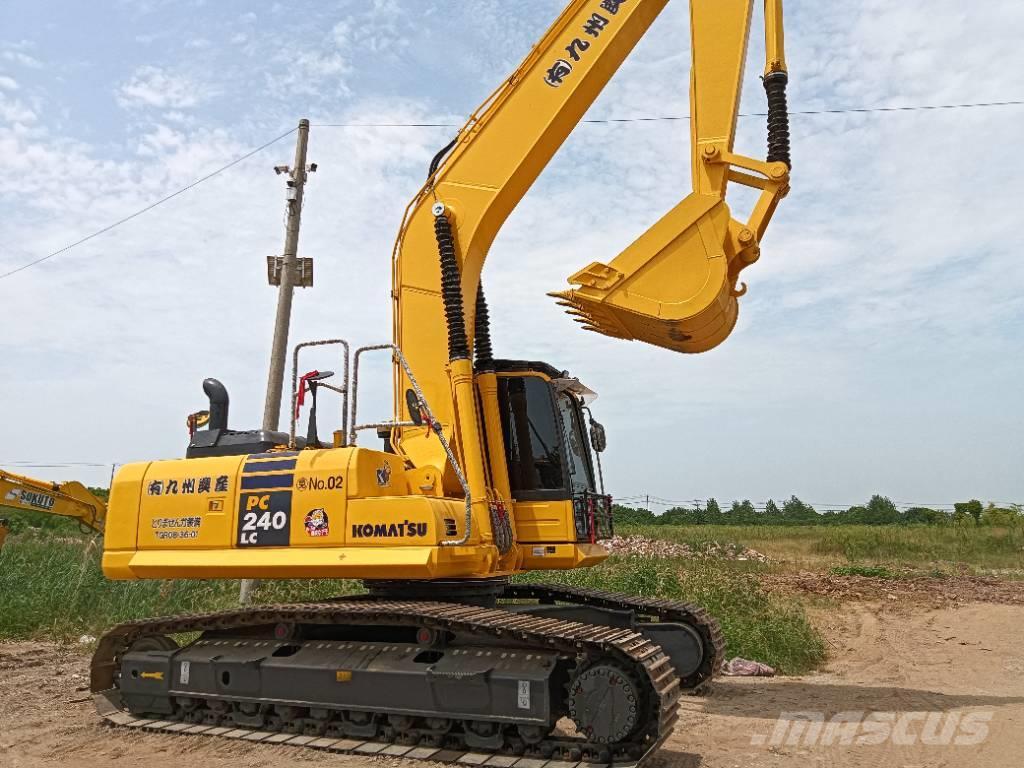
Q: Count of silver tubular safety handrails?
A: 2